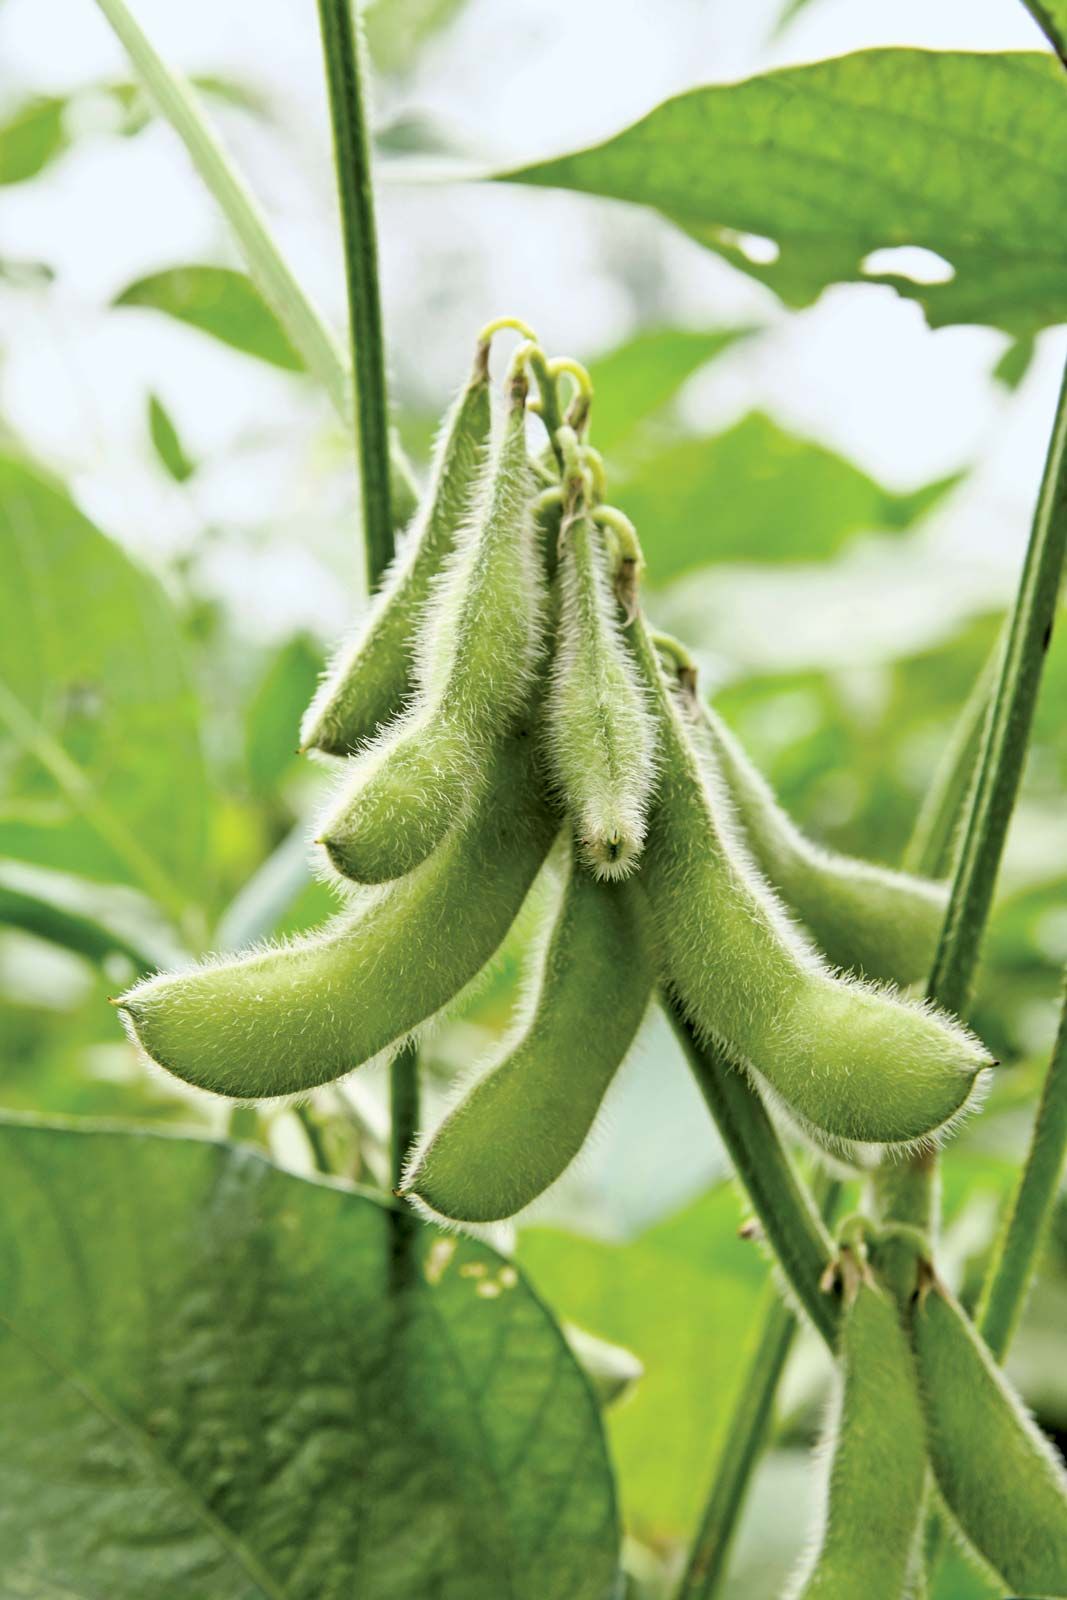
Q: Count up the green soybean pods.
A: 9